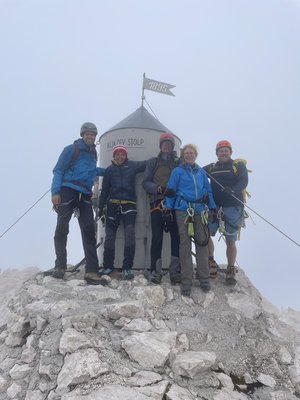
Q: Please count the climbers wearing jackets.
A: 5